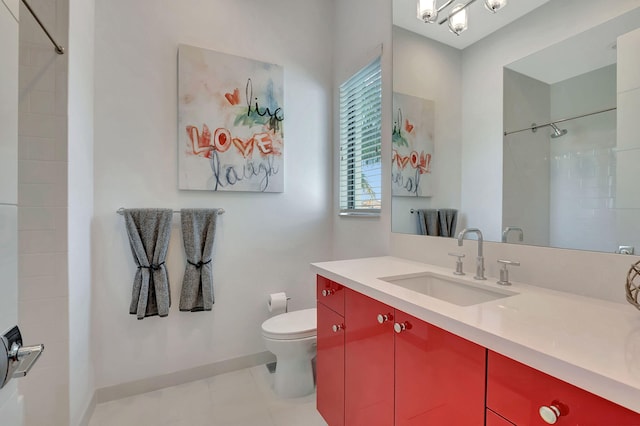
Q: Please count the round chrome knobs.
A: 5